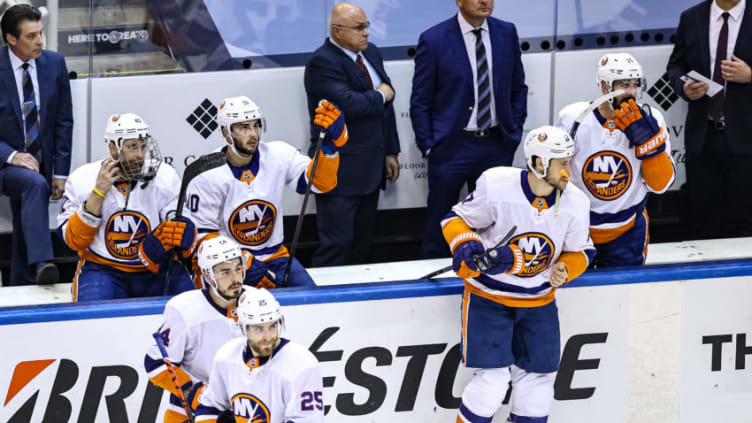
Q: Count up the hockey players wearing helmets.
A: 6